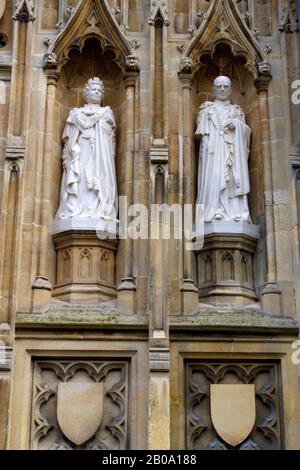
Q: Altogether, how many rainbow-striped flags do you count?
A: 0